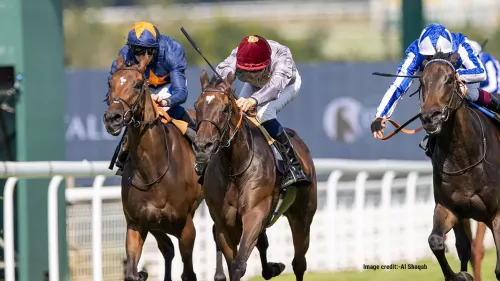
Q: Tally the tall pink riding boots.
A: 0